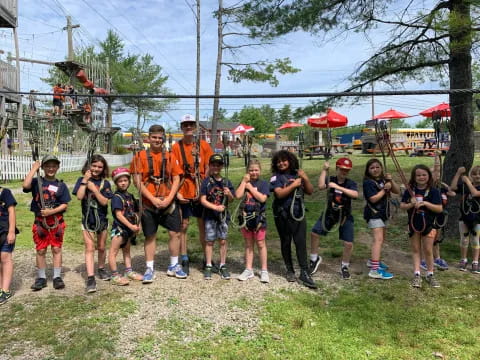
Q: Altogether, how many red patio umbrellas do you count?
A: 5